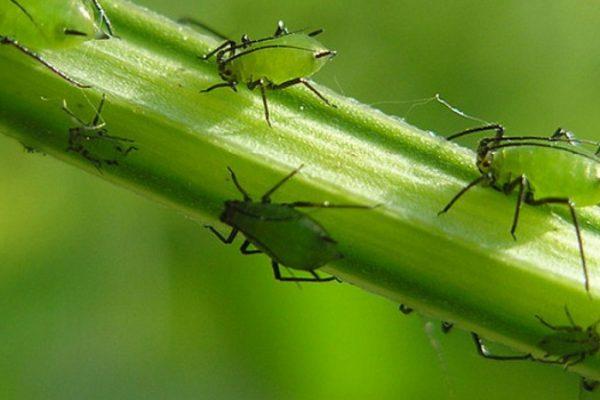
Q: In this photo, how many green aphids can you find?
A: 6